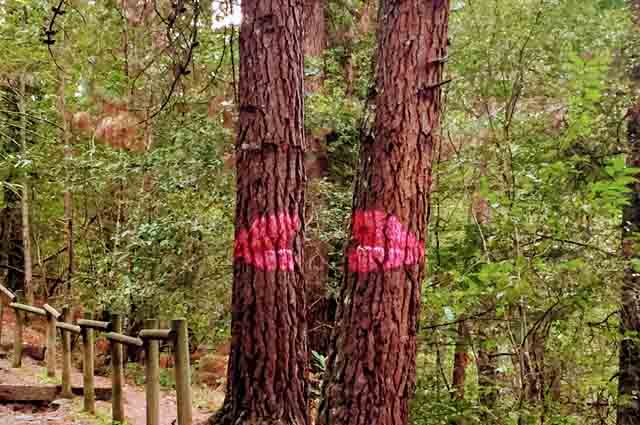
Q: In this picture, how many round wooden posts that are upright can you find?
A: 7